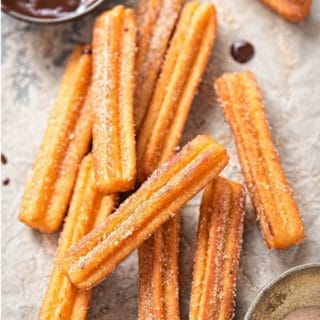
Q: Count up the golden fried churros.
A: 10